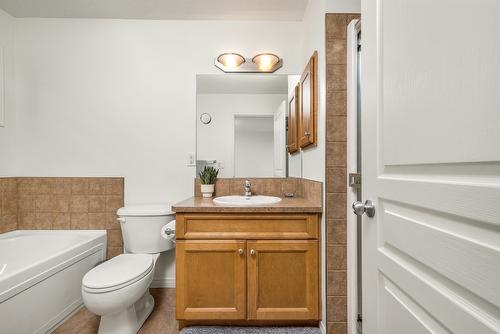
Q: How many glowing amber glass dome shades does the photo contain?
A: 2